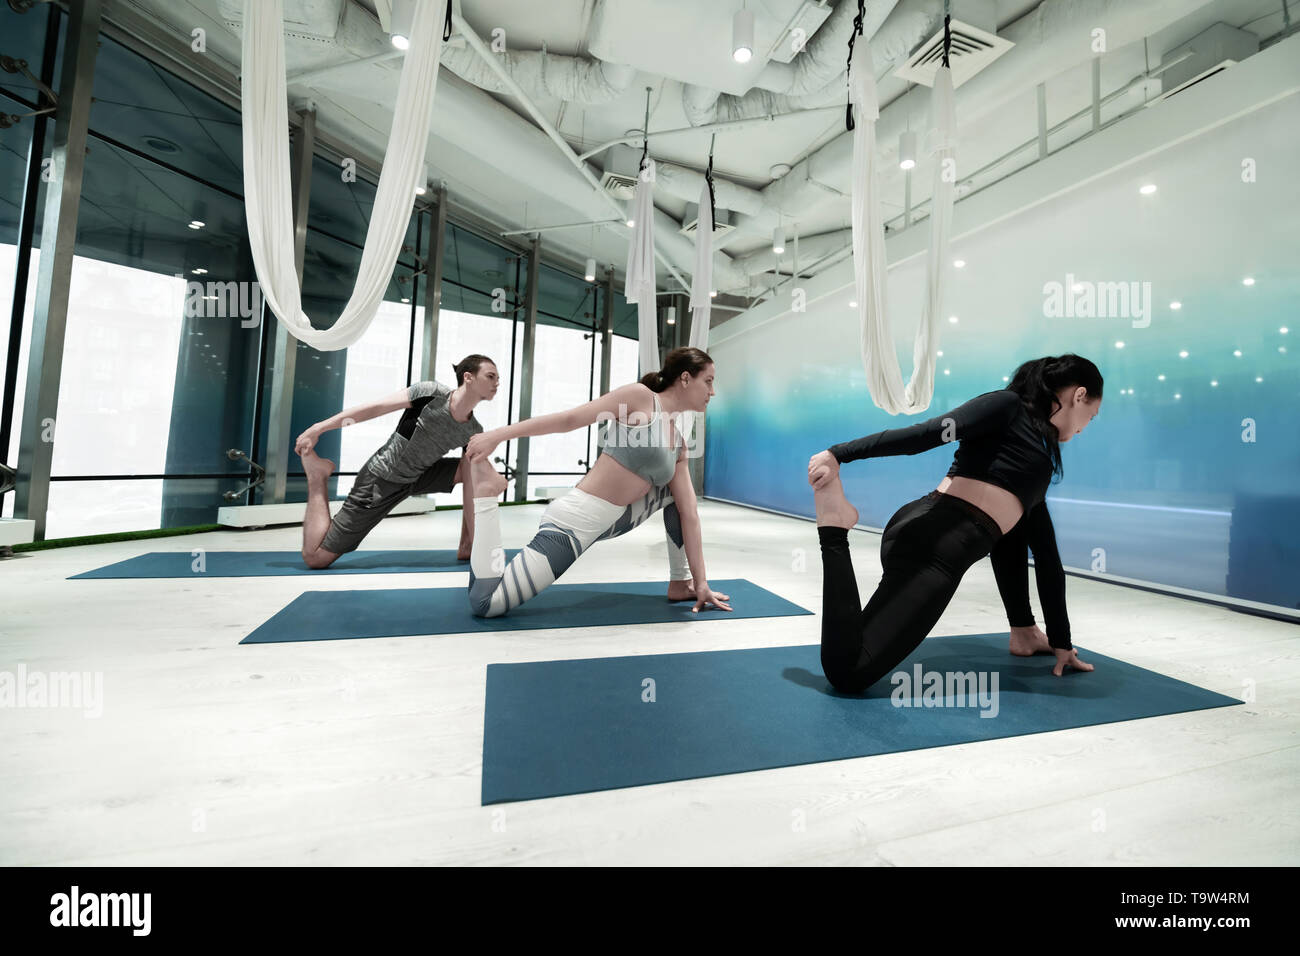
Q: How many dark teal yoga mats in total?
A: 3